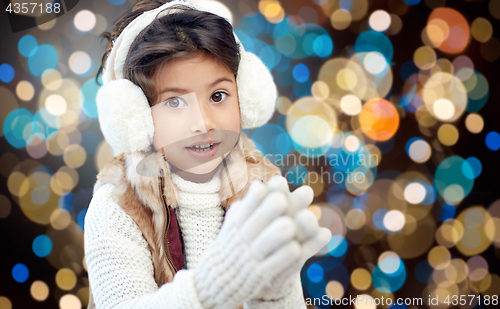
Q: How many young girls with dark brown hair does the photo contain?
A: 1